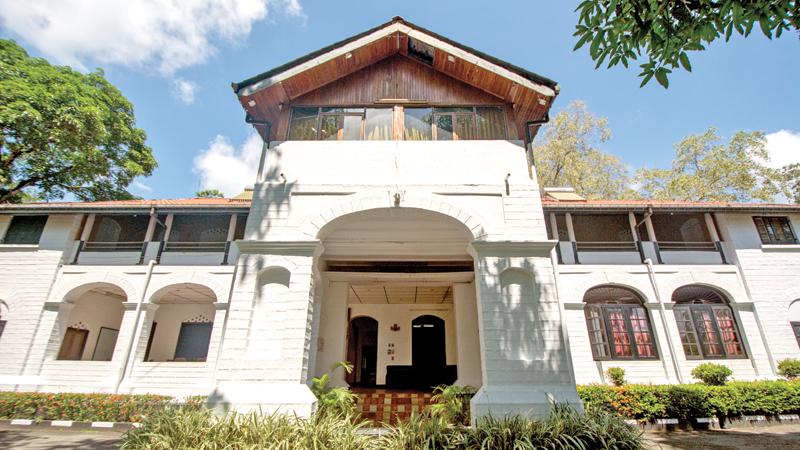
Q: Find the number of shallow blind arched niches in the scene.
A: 2